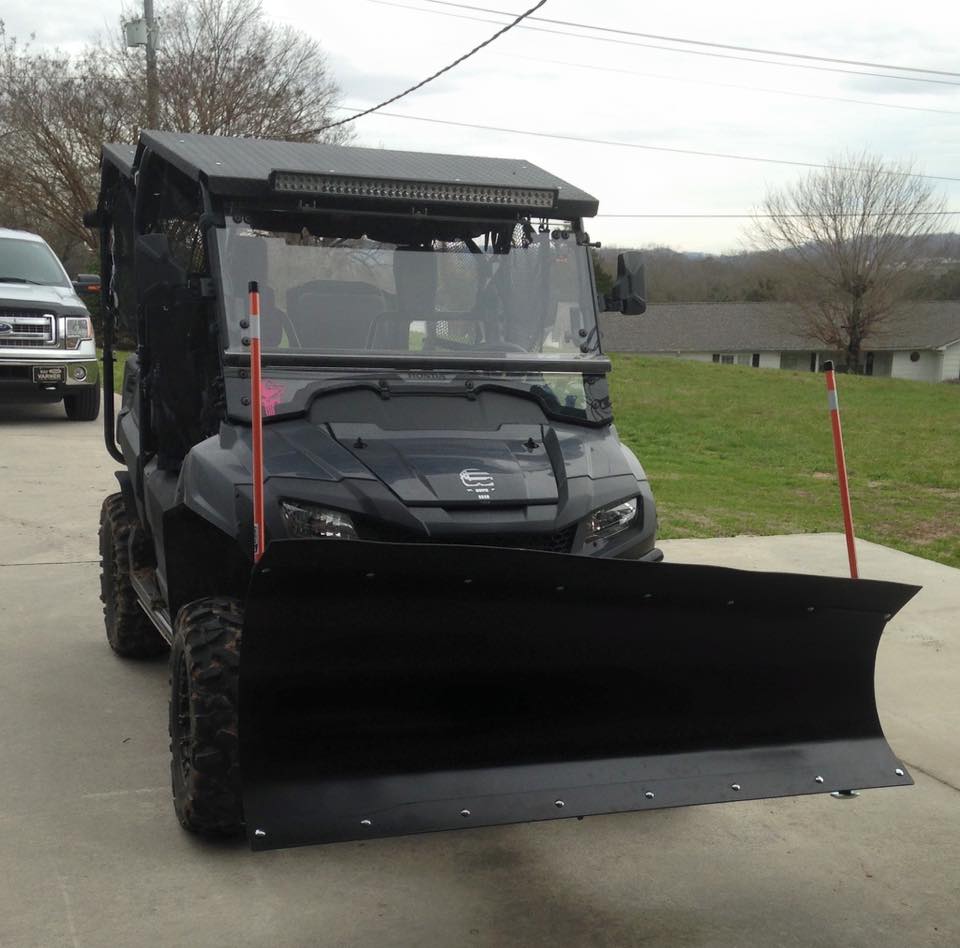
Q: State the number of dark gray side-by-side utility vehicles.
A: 1